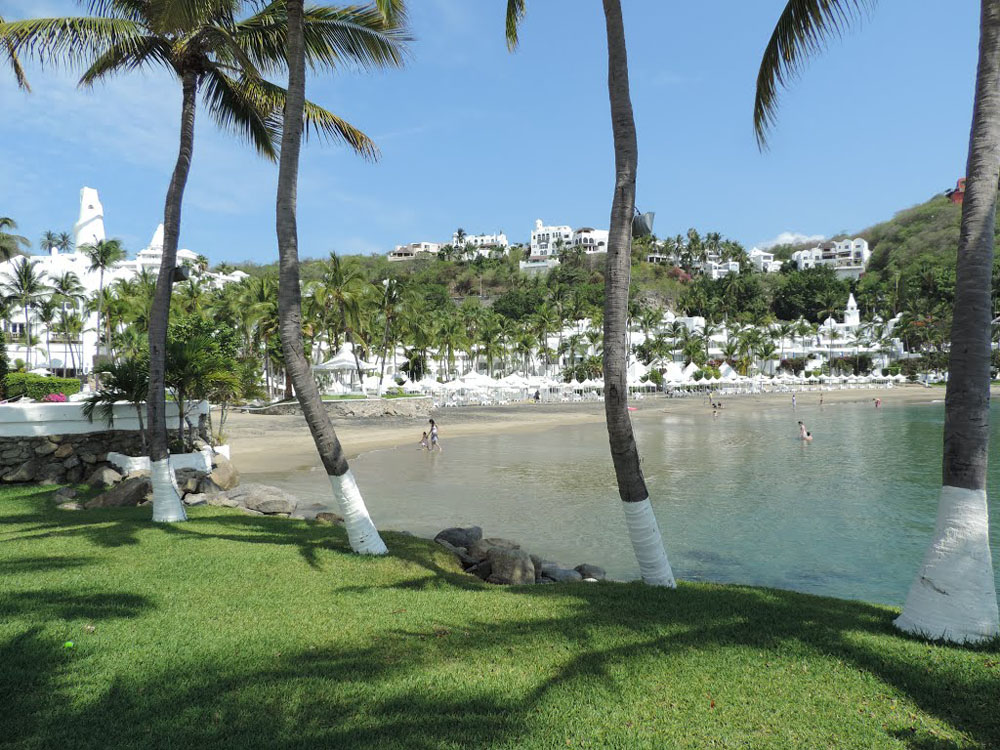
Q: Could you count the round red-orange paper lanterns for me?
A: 0